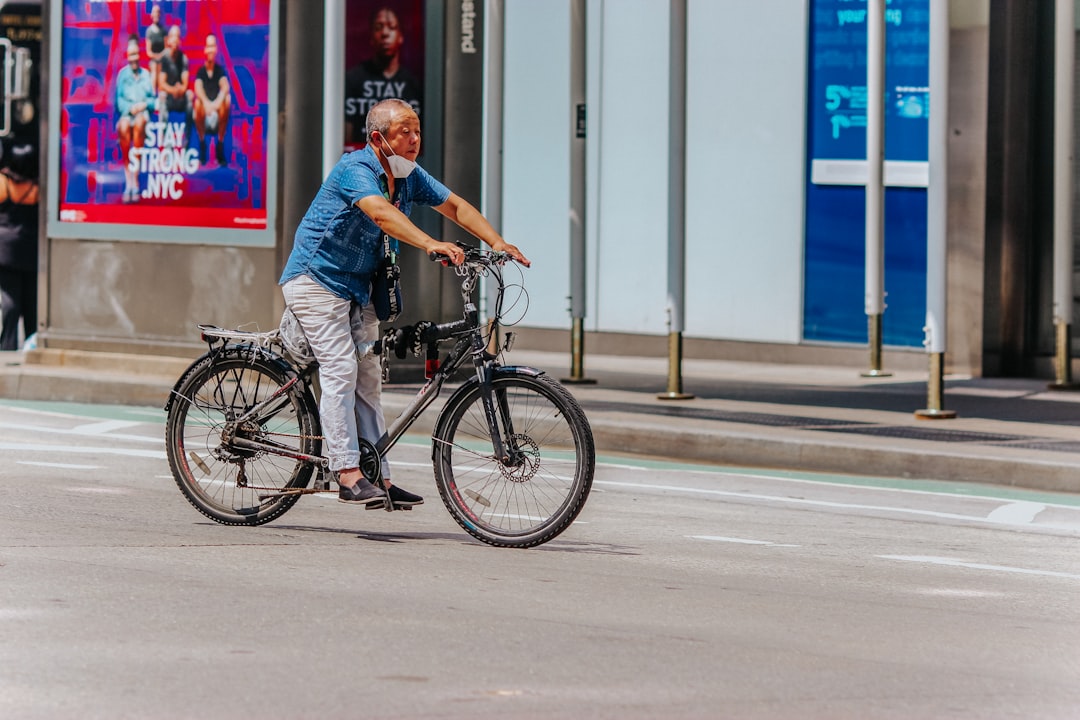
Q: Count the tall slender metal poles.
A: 7